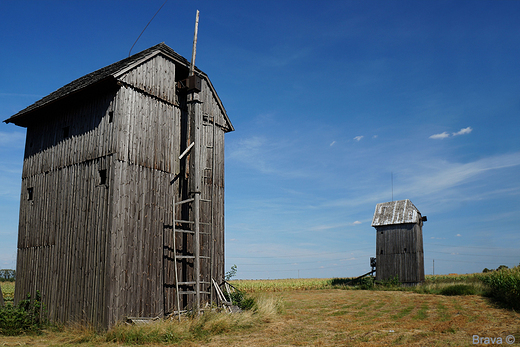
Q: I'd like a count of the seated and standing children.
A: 0